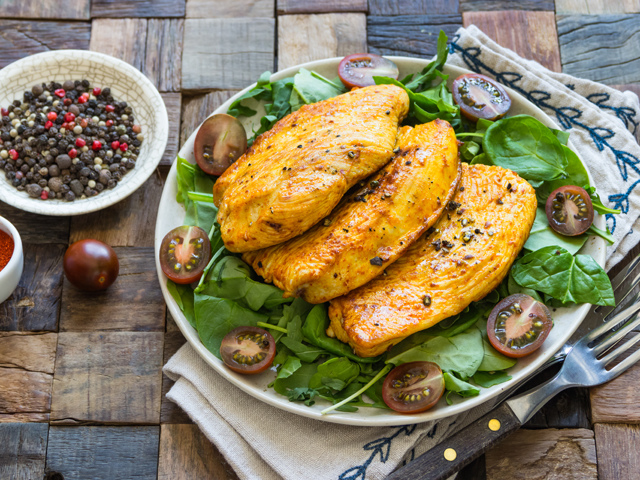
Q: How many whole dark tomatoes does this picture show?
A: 1